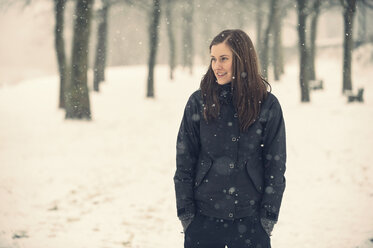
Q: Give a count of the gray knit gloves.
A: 2